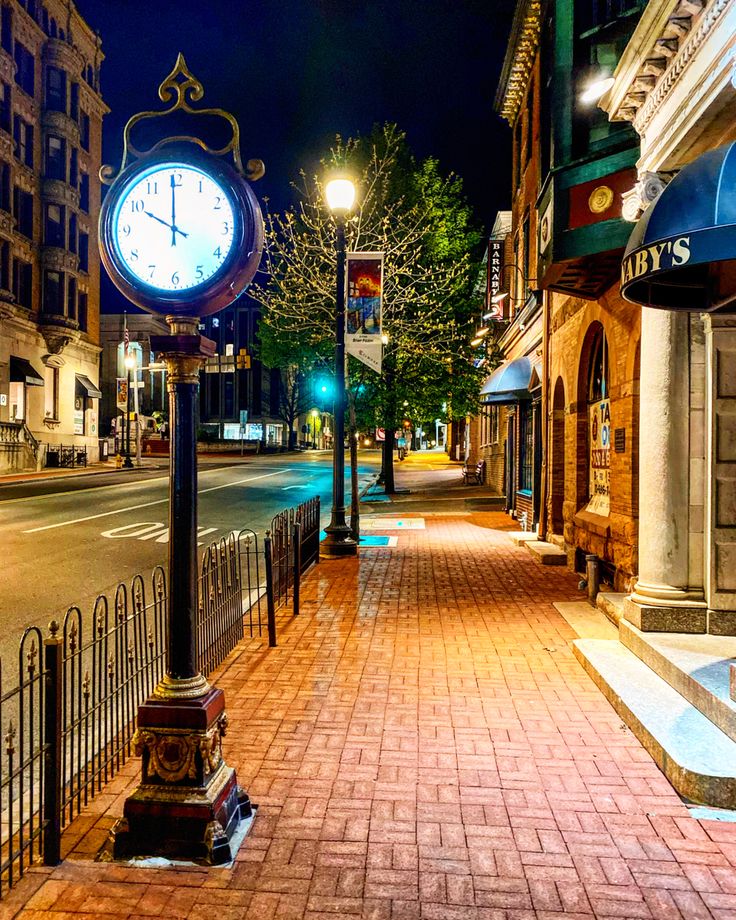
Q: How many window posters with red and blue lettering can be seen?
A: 1